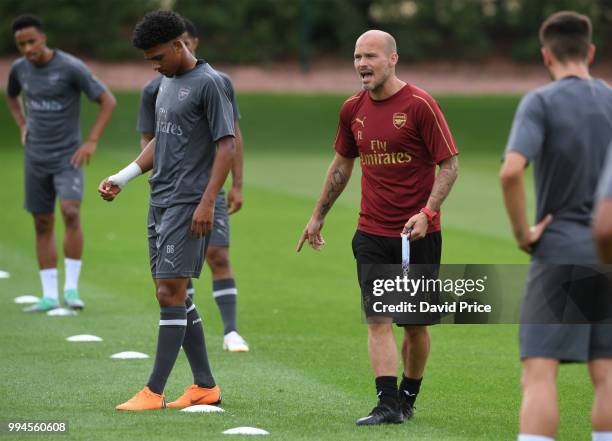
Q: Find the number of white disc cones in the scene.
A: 7